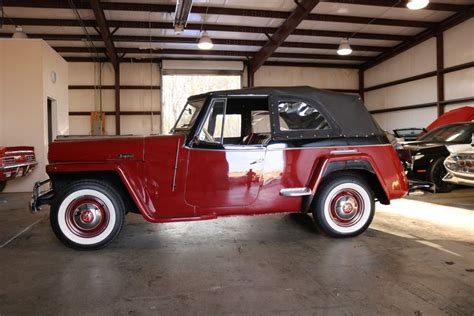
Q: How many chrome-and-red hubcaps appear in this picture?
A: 2